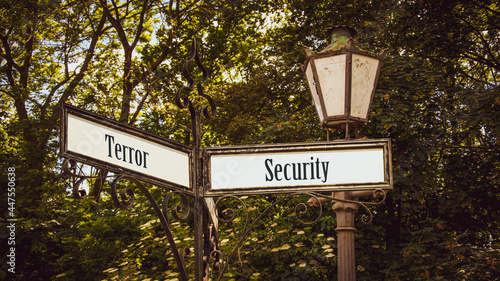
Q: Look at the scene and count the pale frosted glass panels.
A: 3